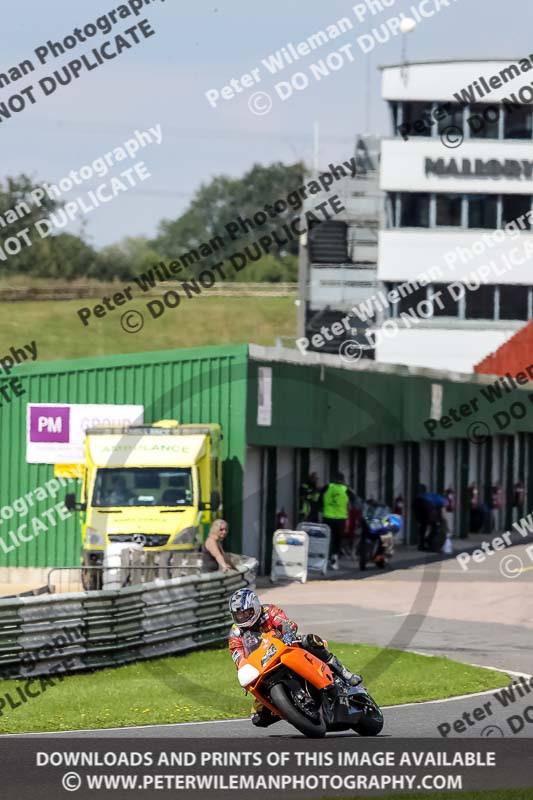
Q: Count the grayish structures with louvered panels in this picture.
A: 1